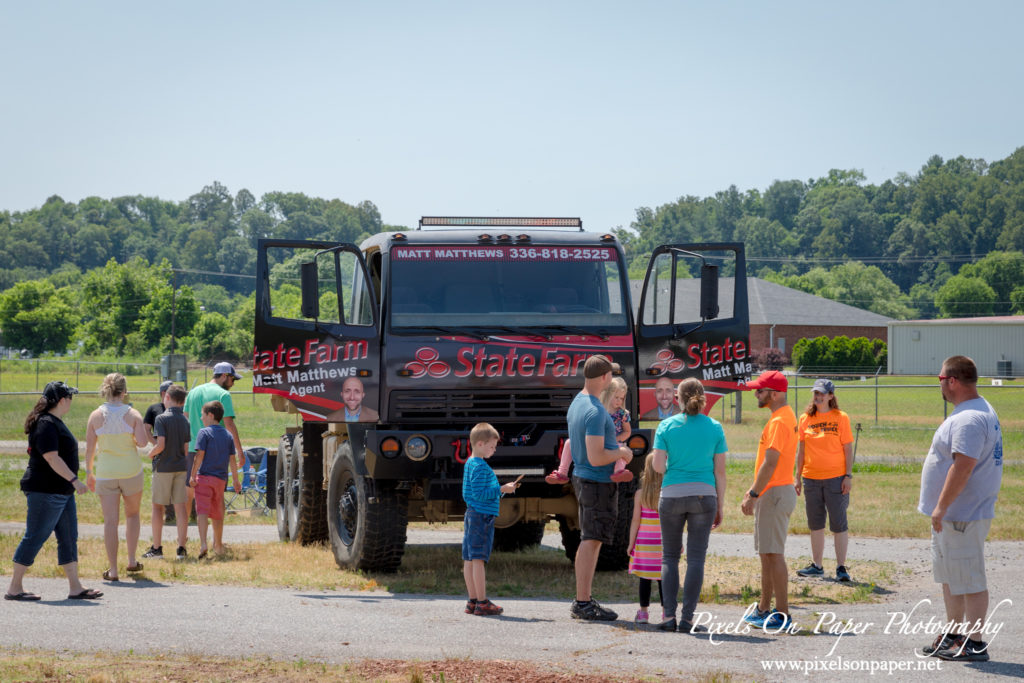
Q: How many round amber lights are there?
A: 2